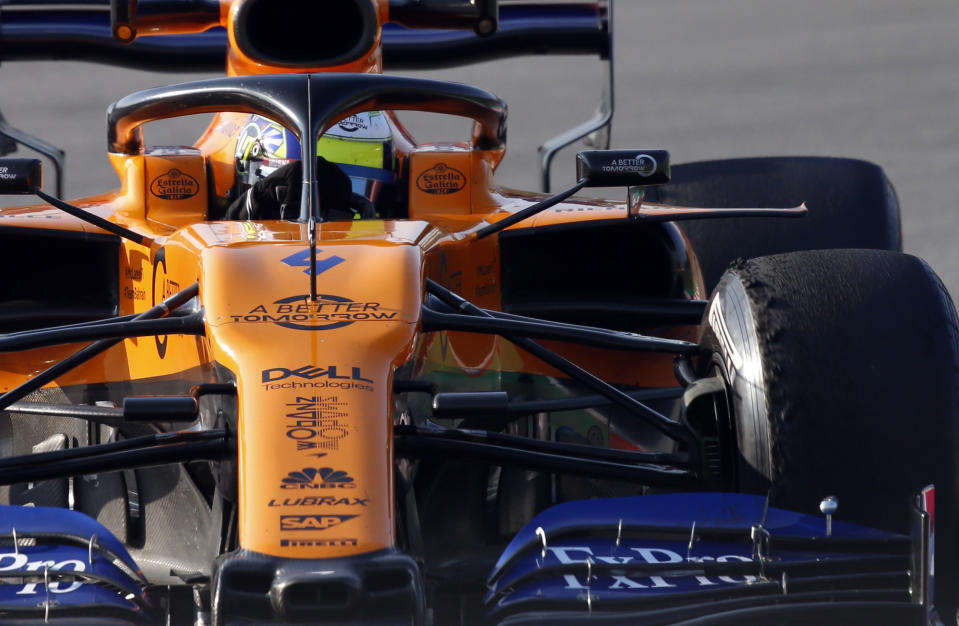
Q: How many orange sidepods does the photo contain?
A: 2